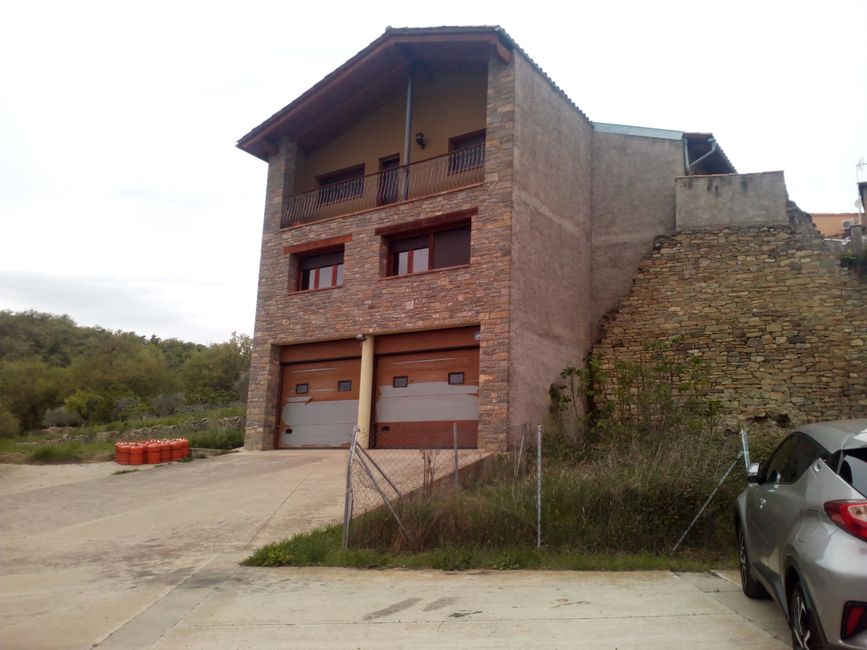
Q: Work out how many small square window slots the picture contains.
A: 4